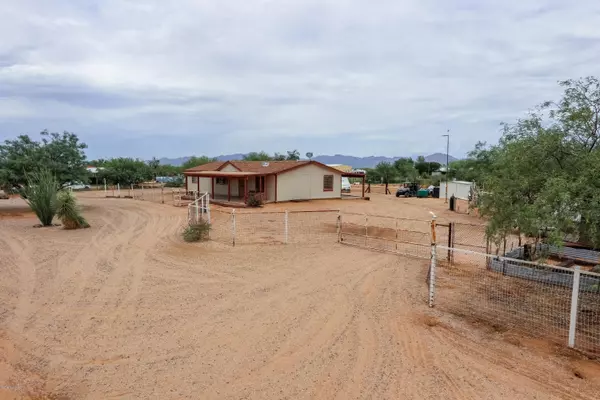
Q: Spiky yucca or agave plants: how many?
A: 2